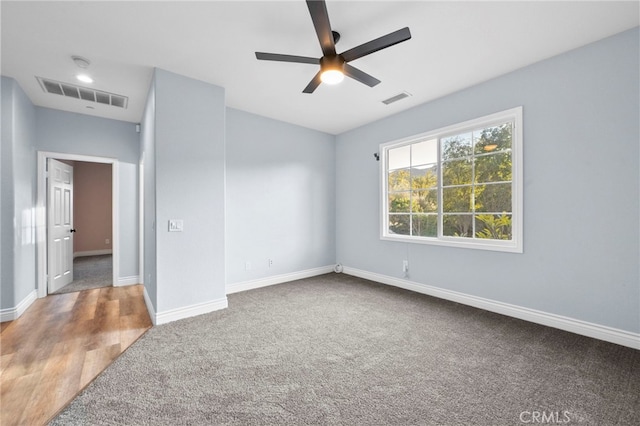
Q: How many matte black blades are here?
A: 5